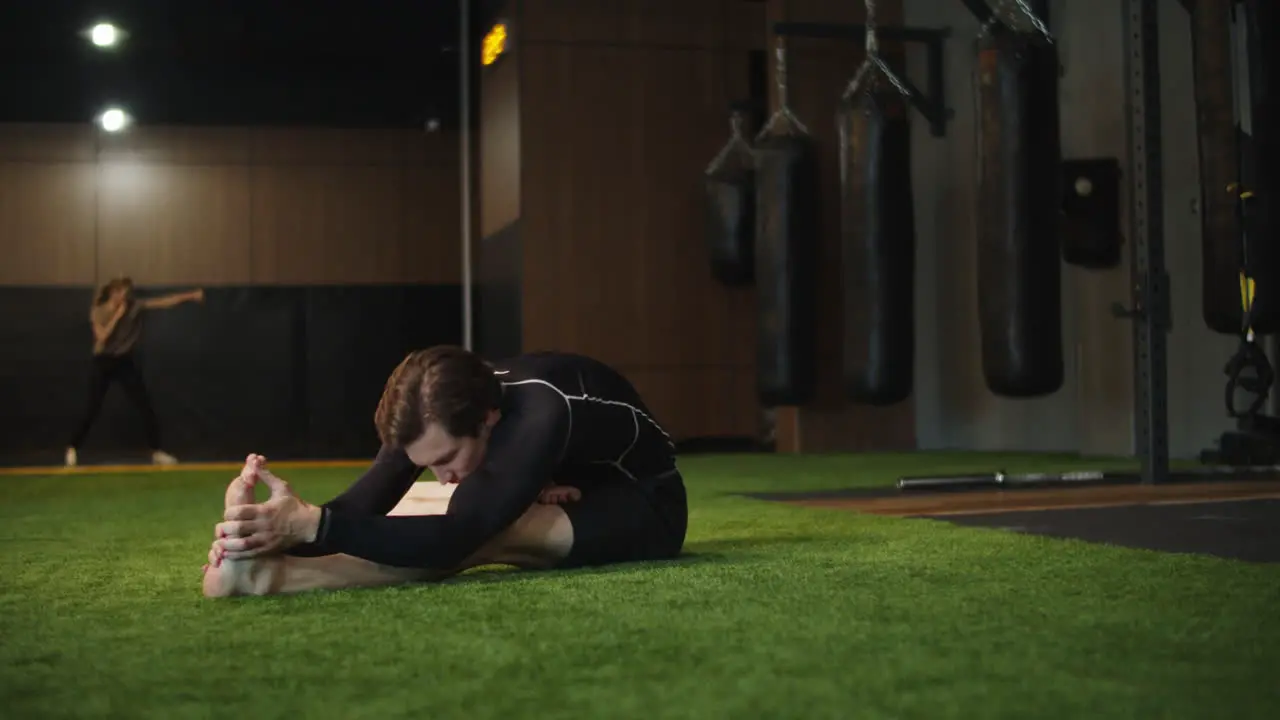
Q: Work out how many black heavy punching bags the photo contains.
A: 5